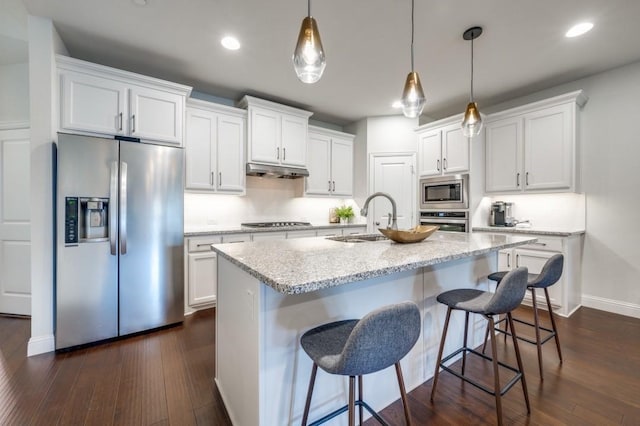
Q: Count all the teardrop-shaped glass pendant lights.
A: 3